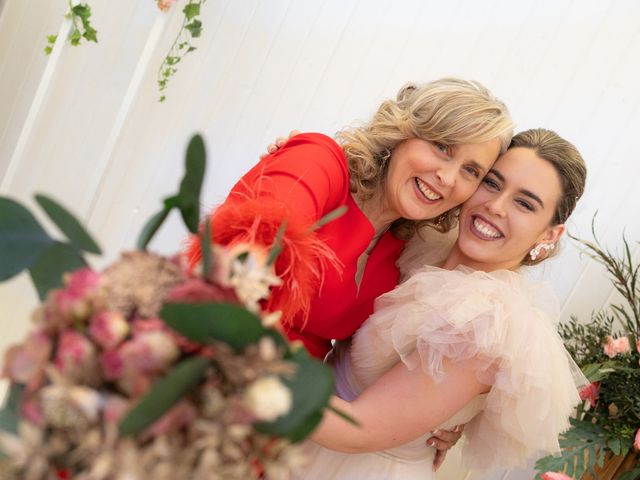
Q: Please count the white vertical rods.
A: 2